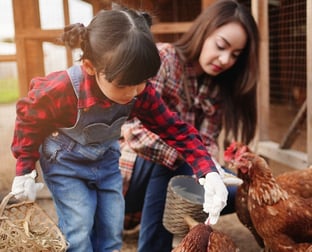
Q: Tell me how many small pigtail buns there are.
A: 2